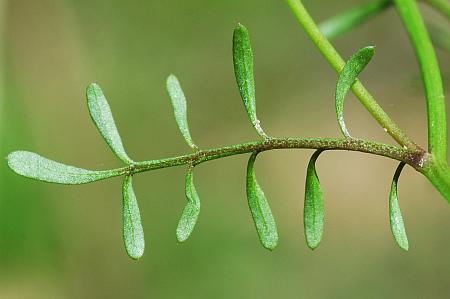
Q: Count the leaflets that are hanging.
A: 5